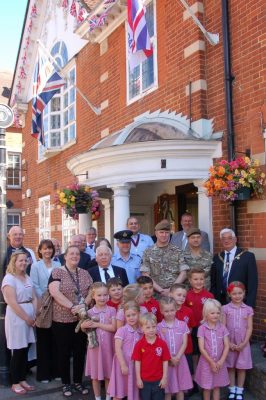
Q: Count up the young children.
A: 11